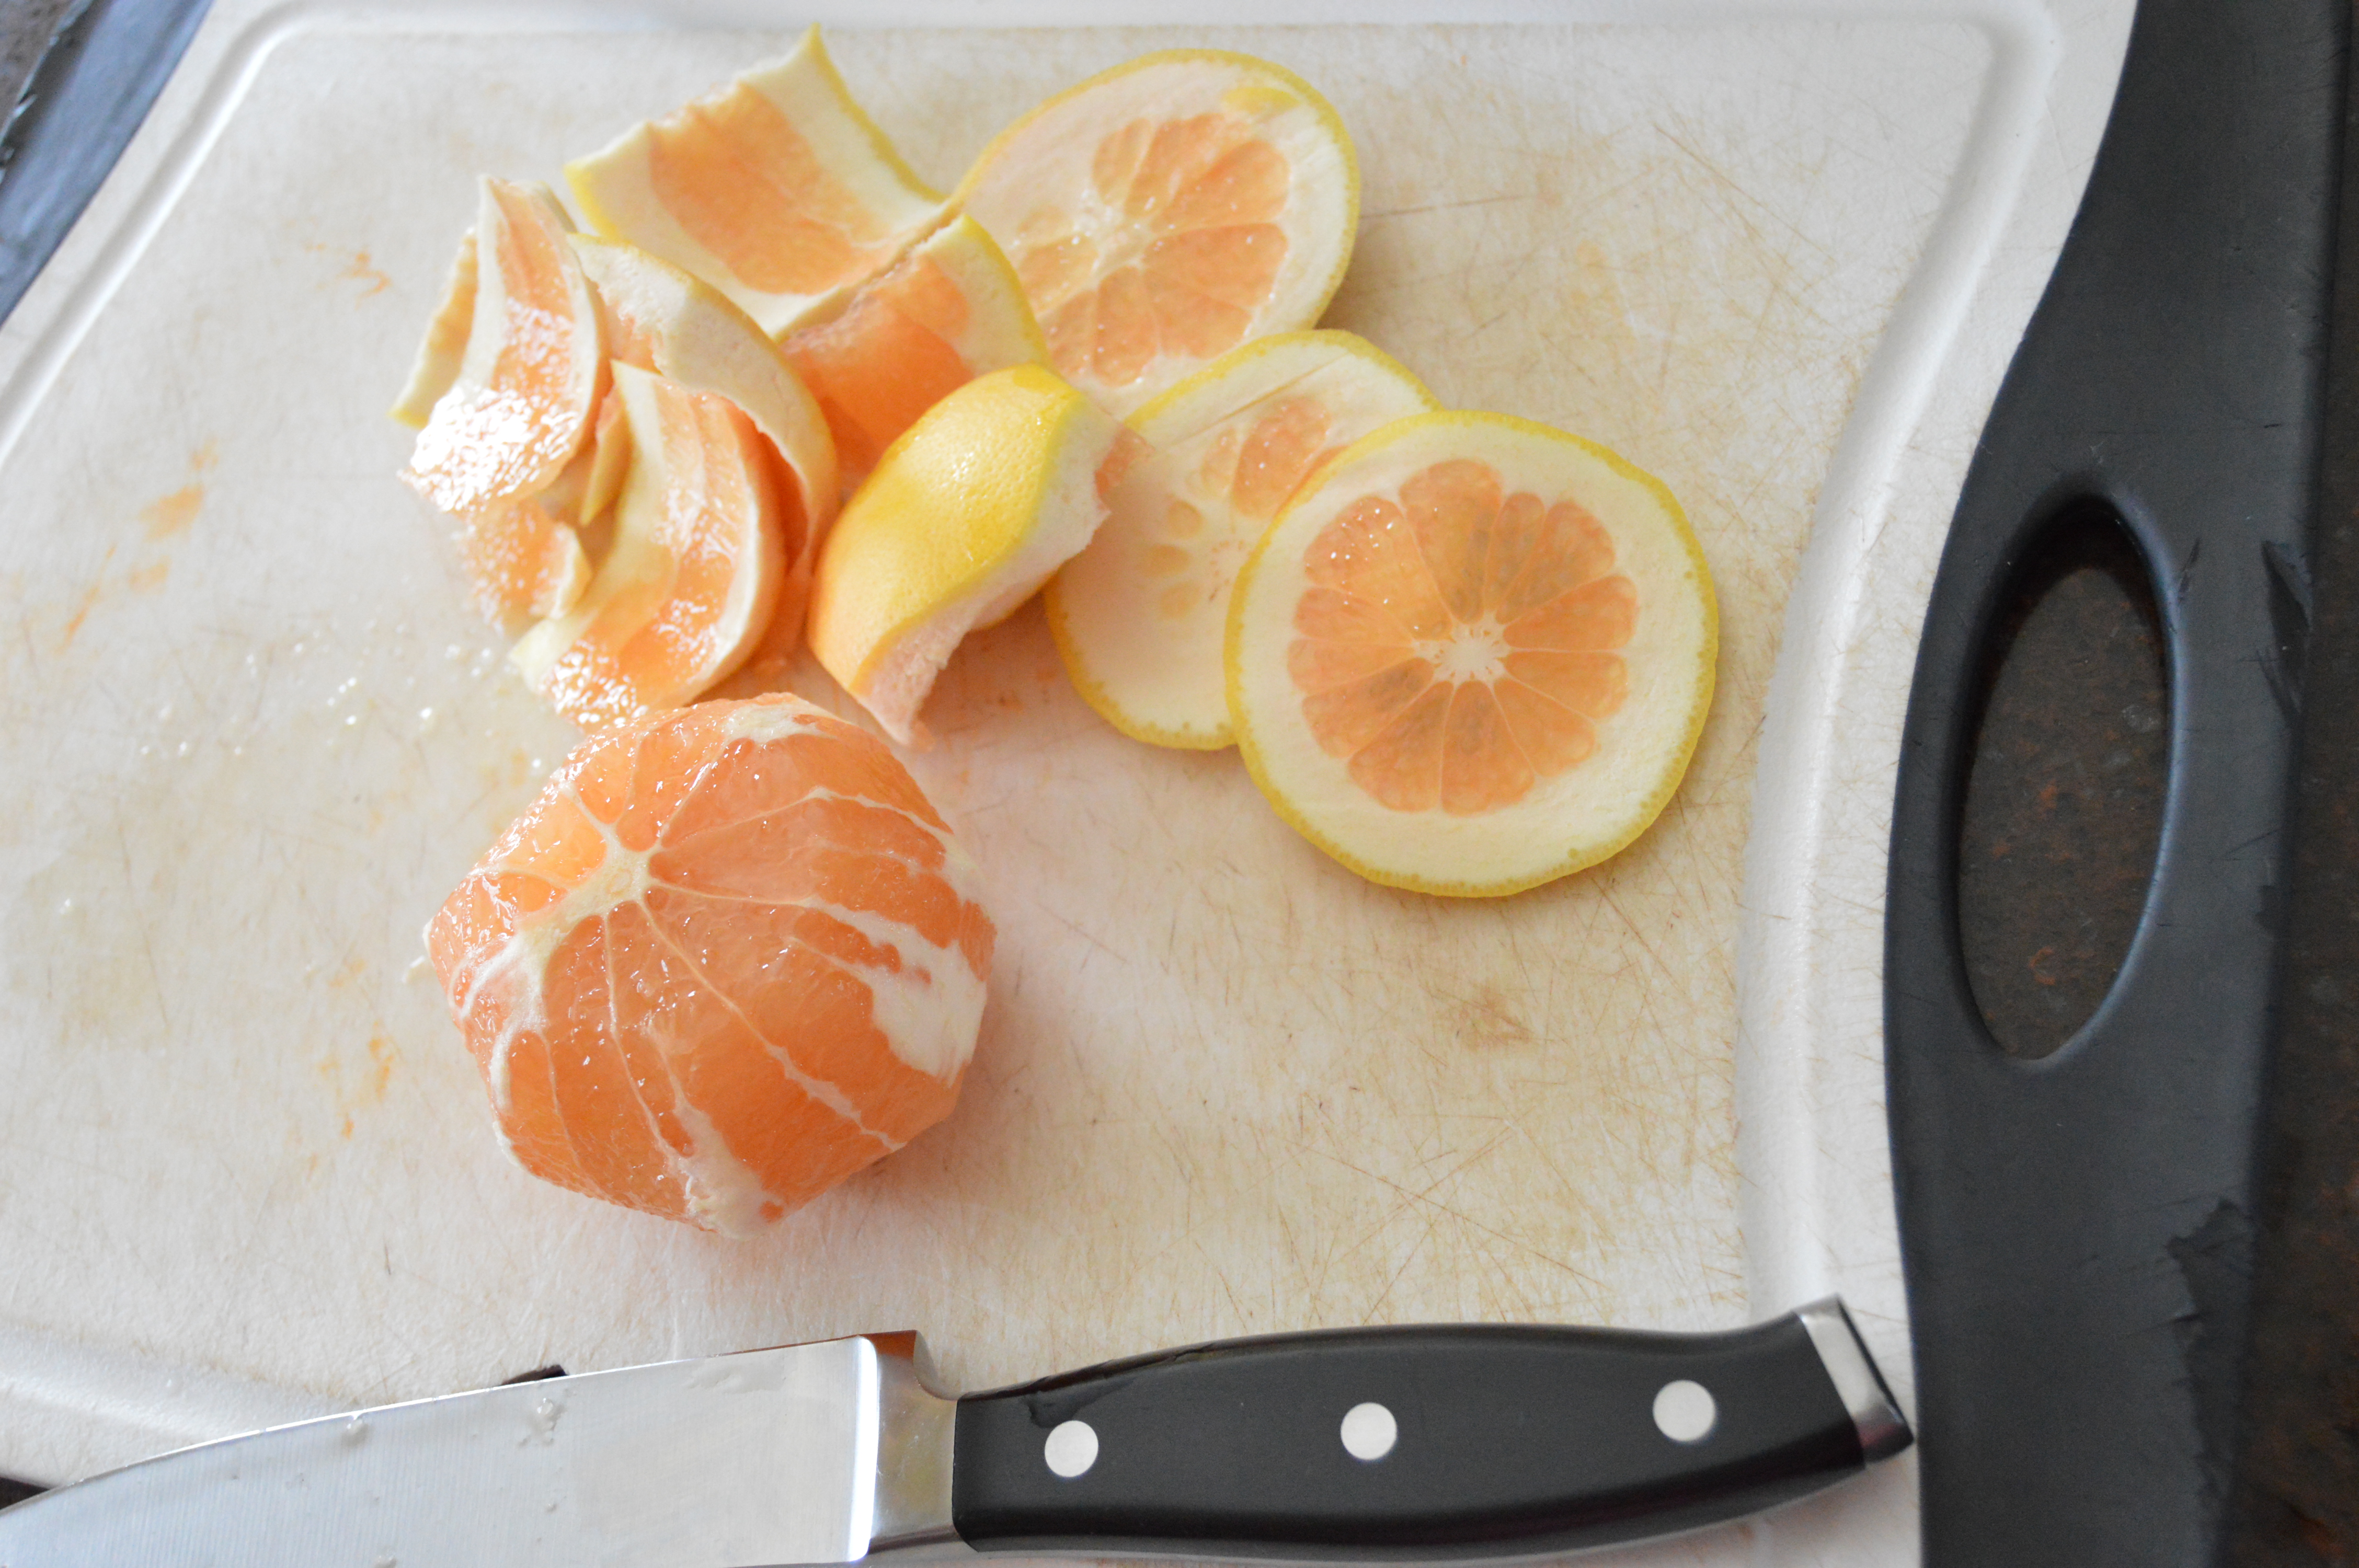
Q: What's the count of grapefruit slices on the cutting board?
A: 3